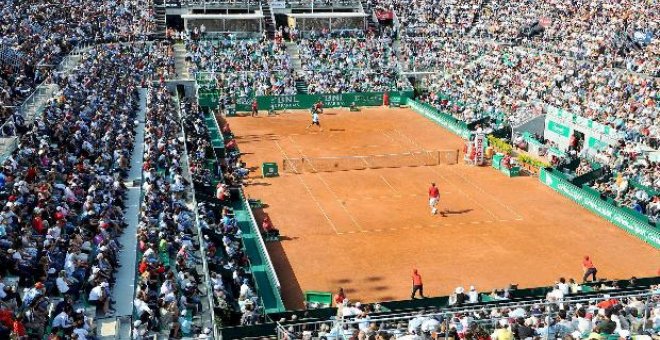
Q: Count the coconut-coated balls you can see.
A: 0